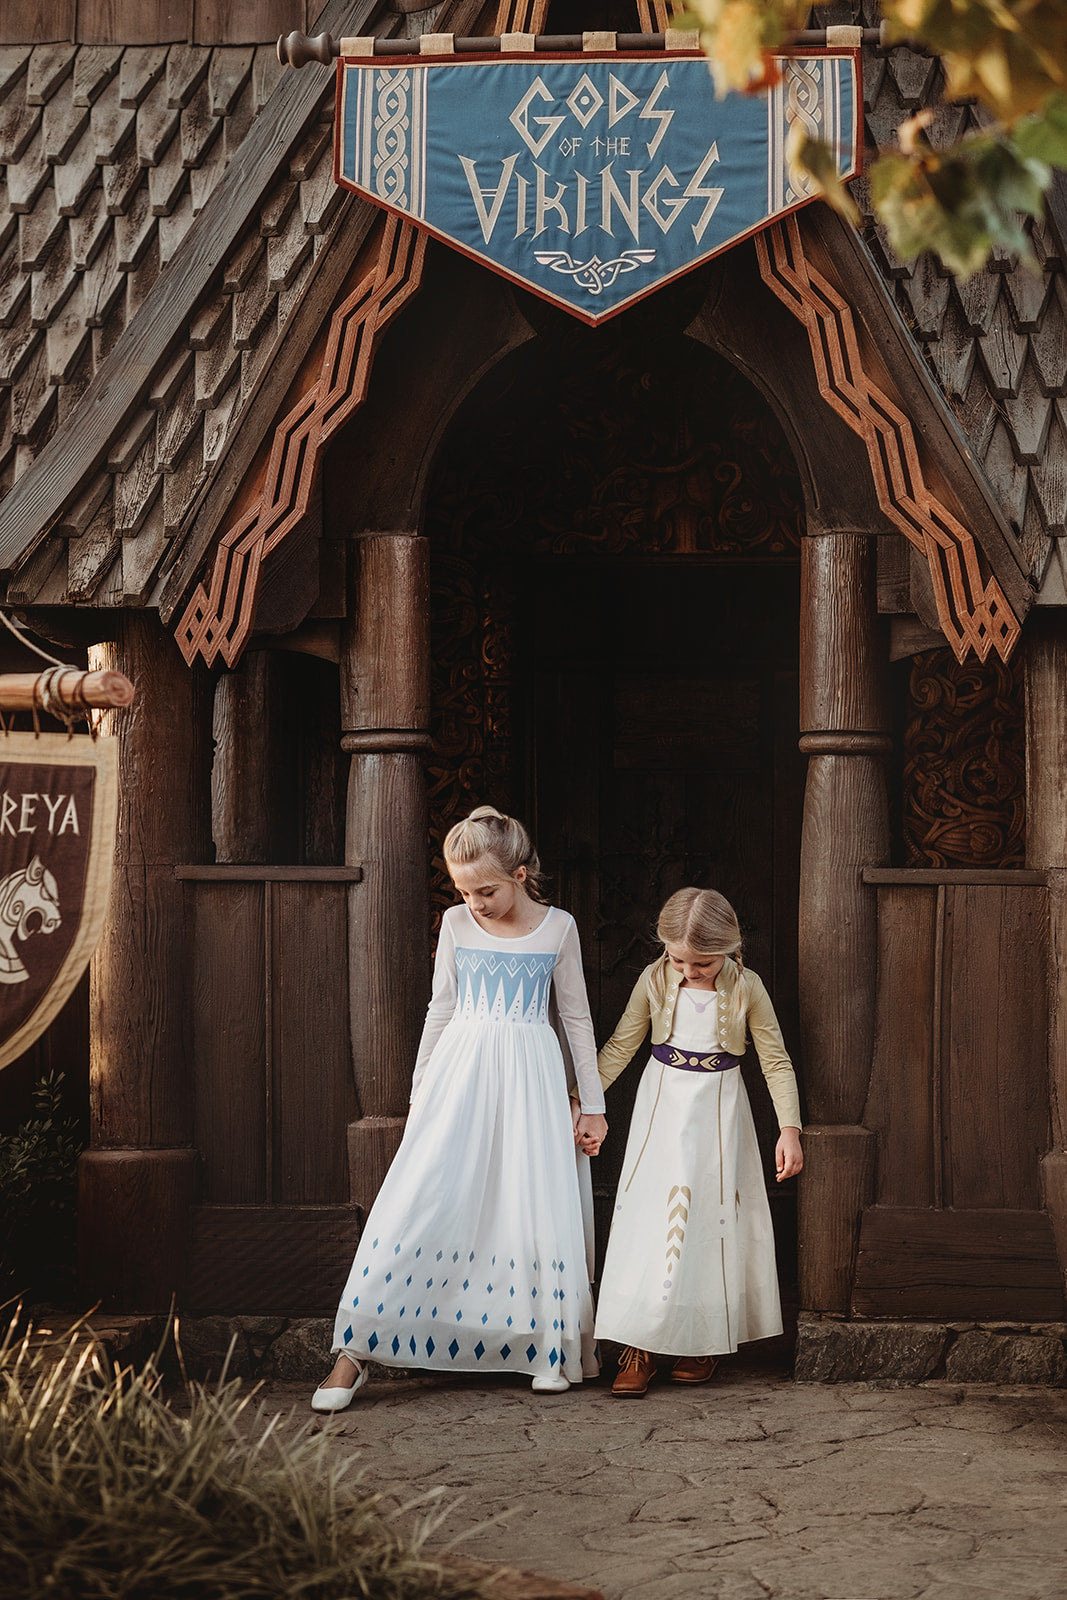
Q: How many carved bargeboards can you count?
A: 2